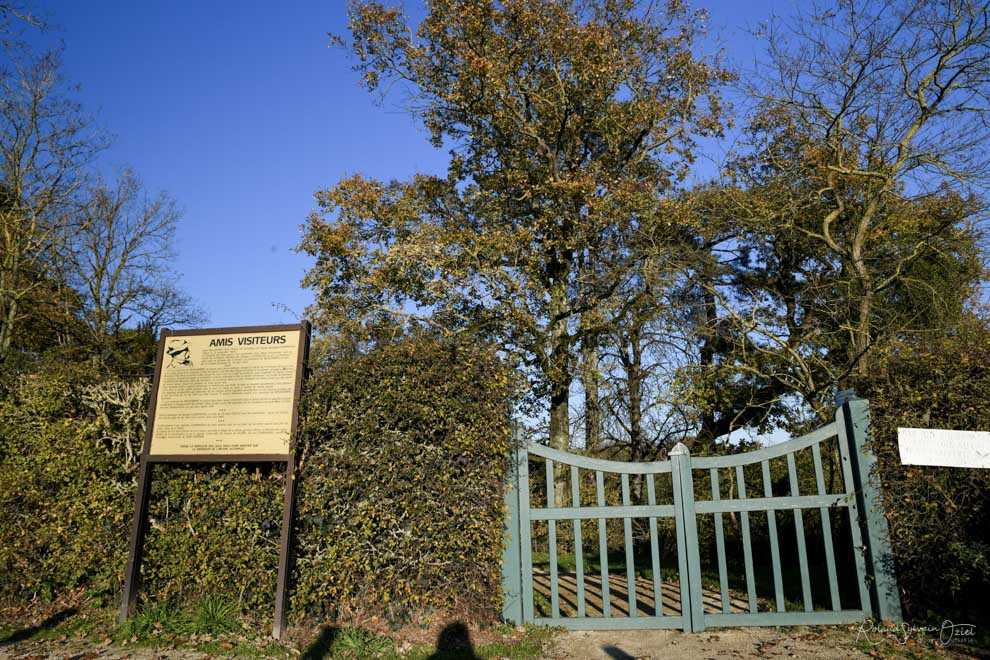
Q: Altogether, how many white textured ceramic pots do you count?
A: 0